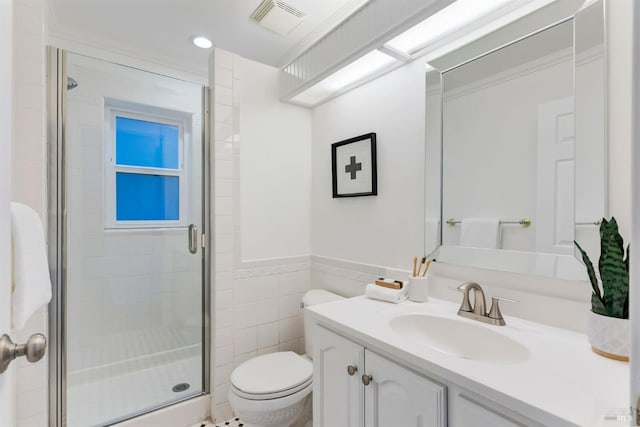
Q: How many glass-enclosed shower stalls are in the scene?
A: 1